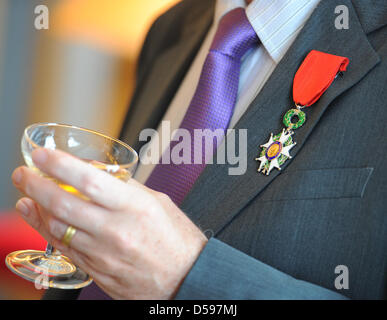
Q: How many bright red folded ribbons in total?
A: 1